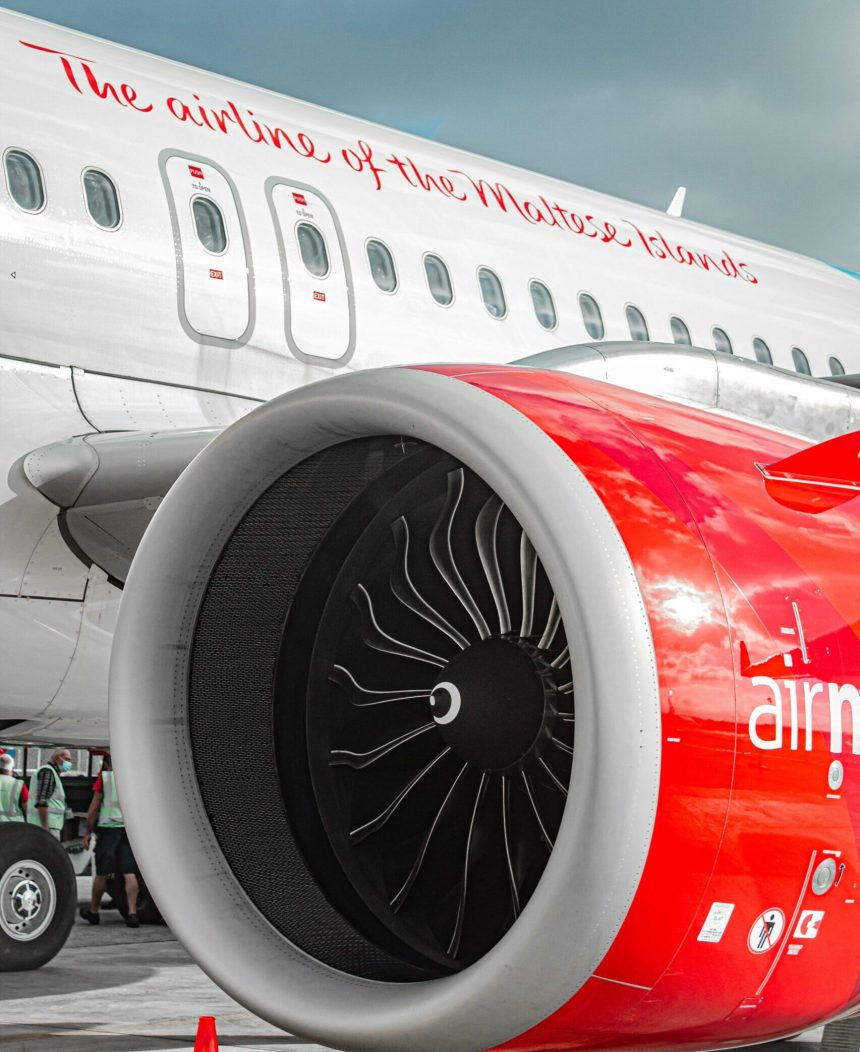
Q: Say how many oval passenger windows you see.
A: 15